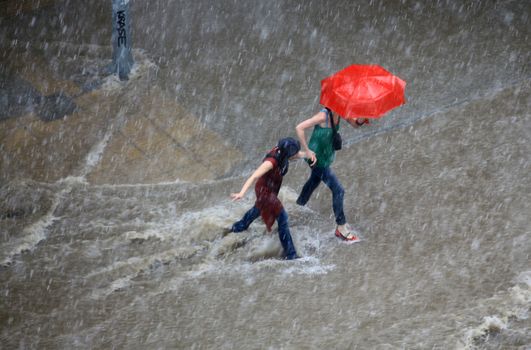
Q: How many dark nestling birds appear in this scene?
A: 0